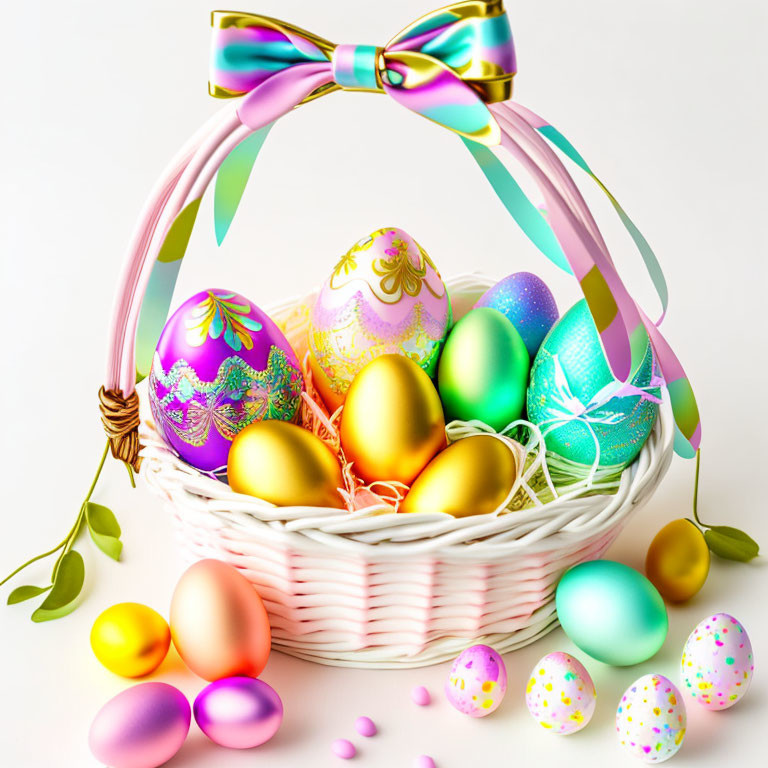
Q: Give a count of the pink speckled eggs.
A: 4